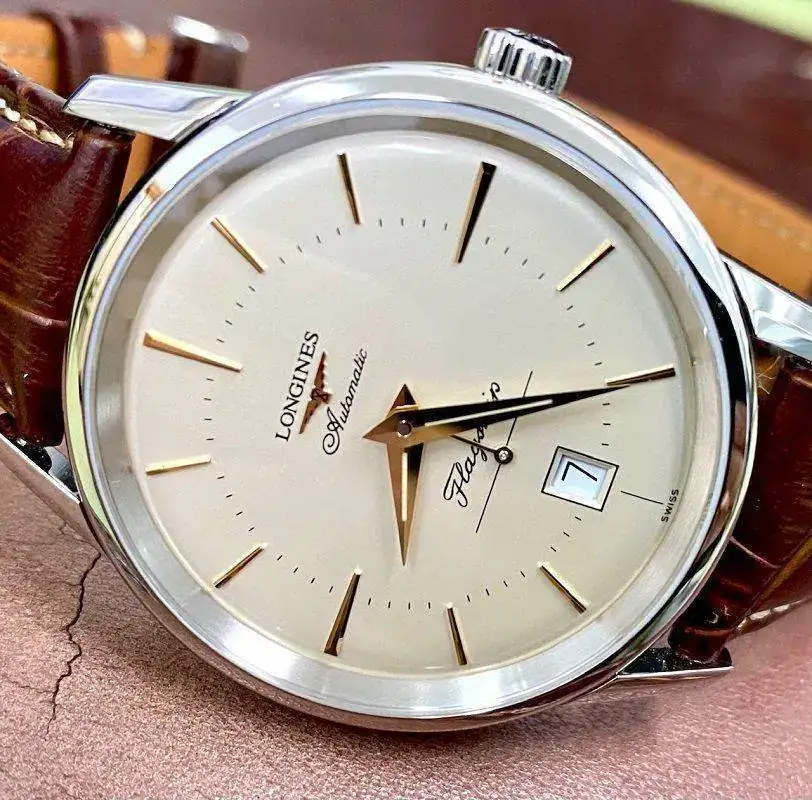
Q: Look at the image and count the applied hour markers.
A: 11